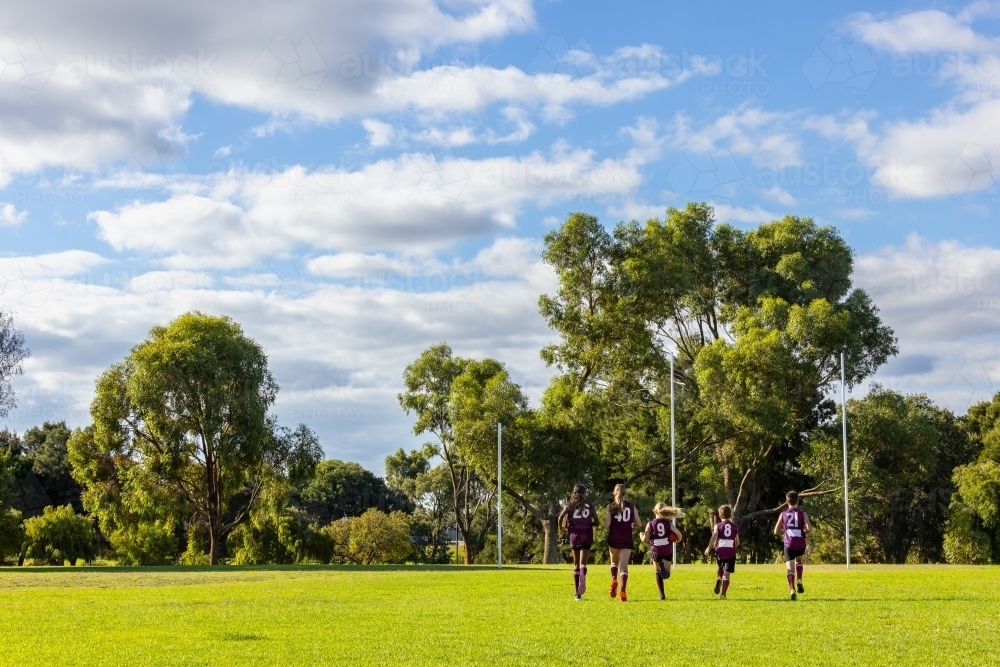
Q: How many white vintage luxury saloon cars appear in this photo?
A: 0